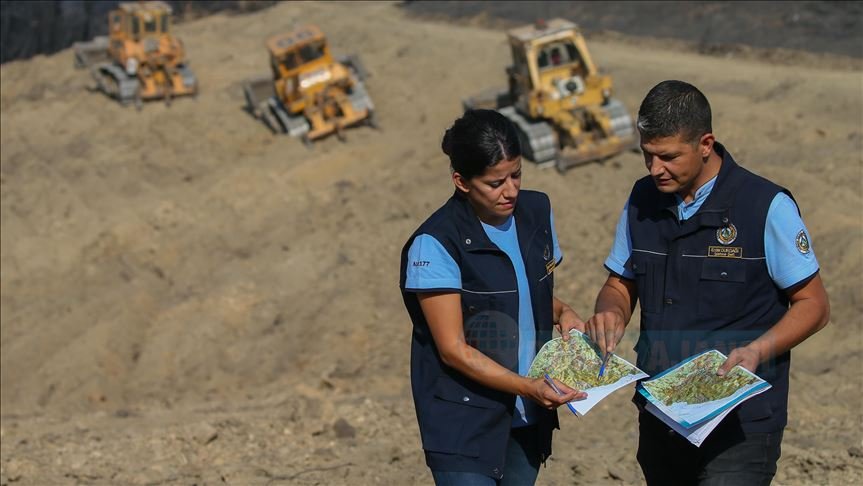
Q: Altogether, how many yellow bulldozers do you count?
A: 3